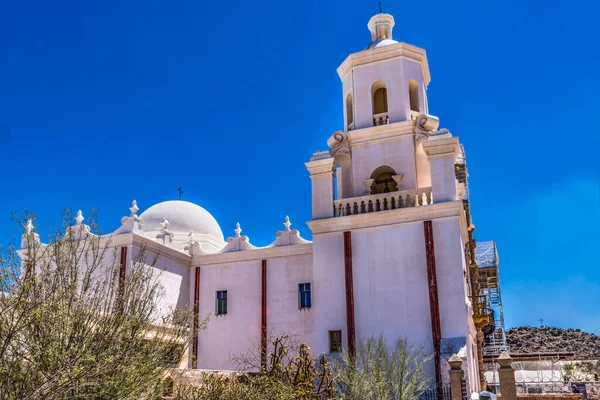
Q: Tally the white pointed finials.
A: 7